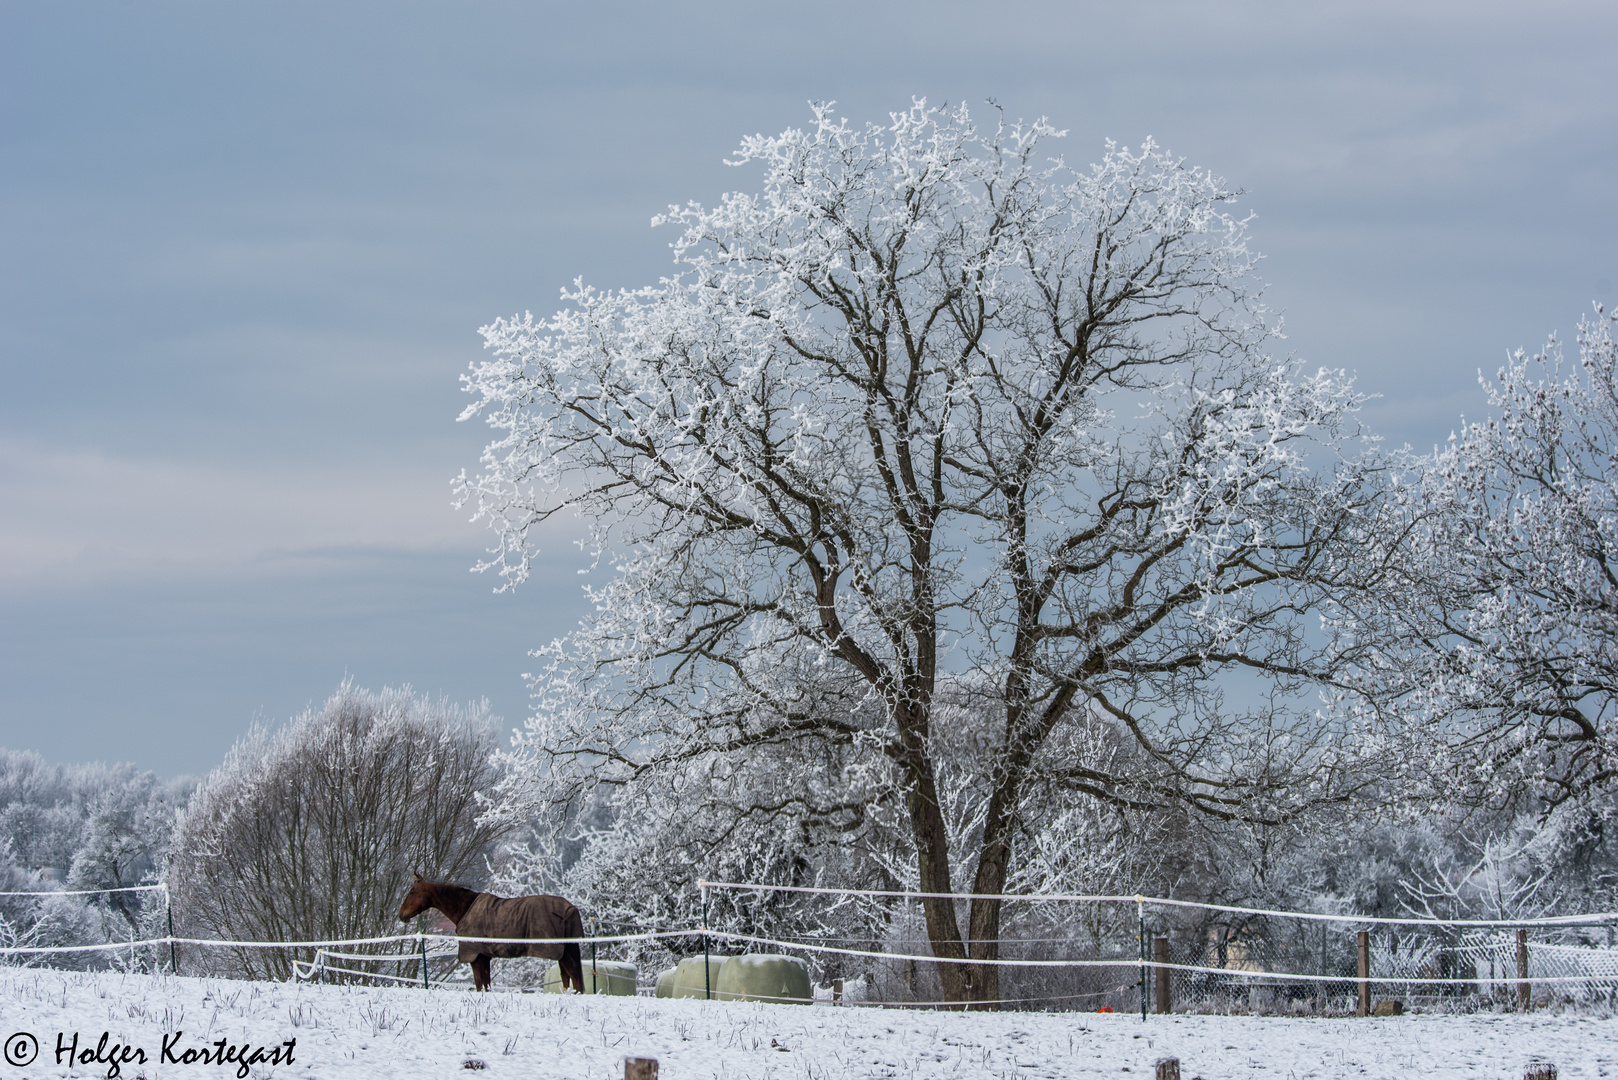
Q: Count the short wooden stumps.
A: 3